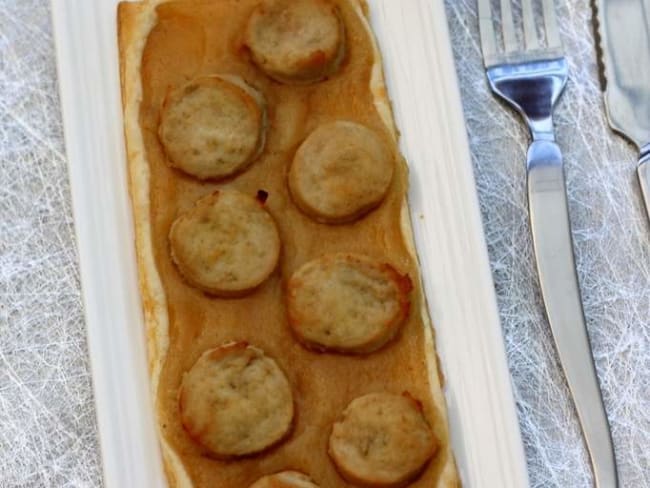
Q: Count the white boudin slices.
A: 8